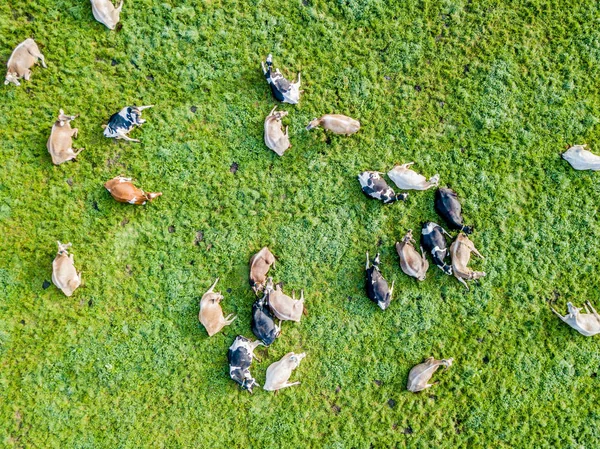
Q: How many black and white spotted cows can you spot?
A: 6